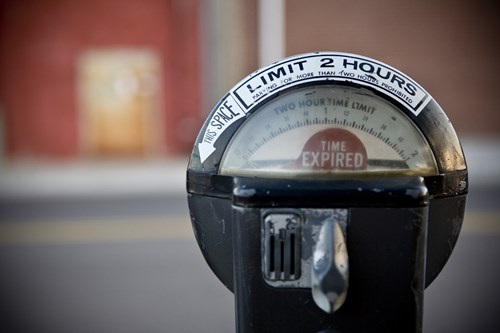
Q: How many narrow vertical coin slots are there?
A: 3